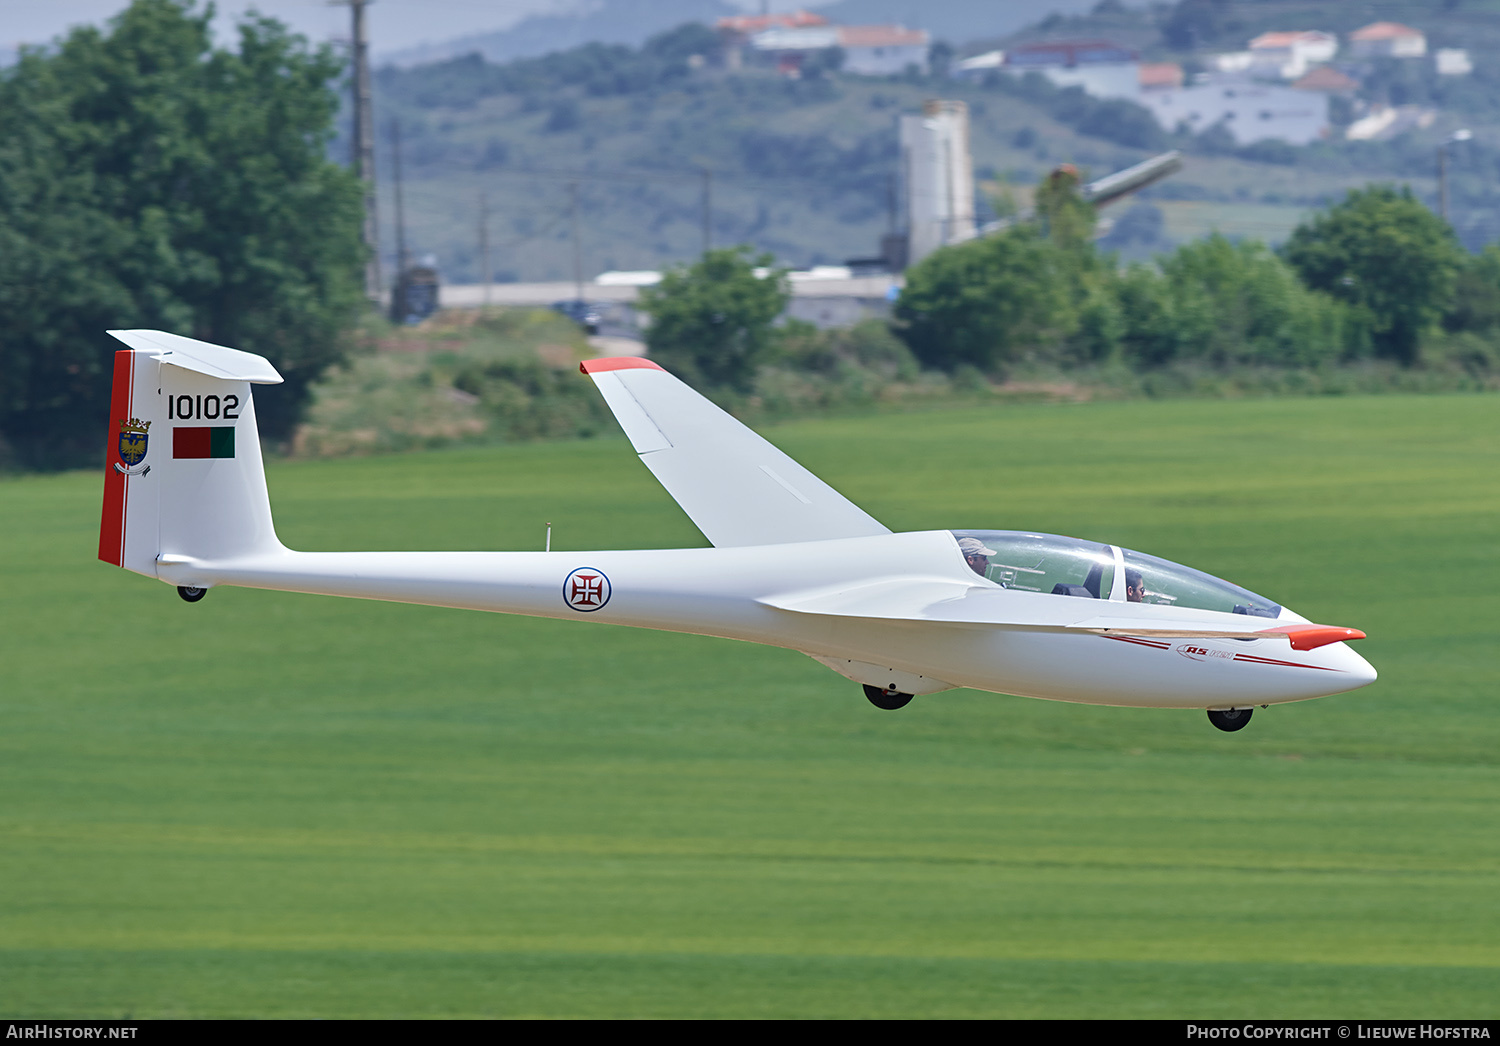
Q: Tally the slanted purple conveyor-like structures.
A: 0